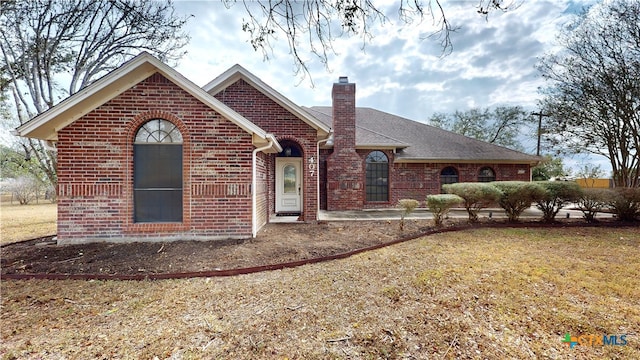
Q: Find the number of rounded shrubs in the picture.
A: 7